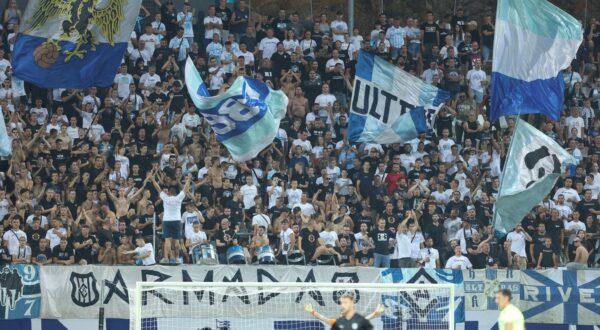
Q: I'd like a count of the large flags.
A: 5